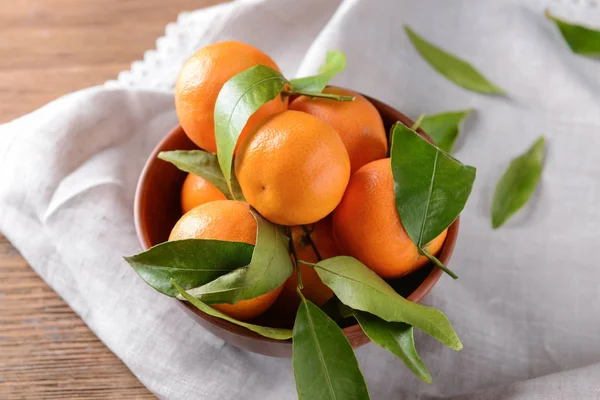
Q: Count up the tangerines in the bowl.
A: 7